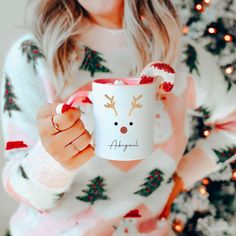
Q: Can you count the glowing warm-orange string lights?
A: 11